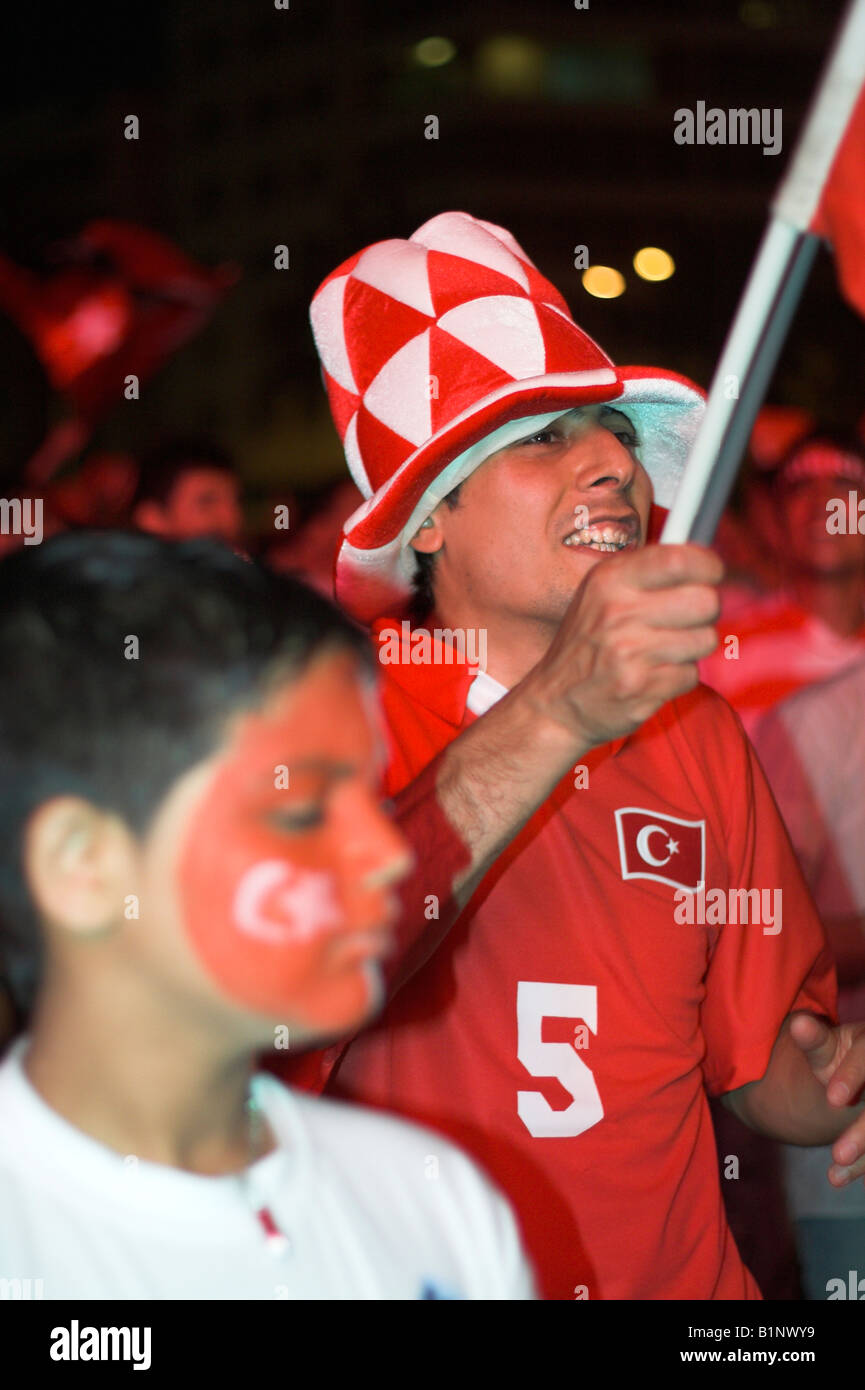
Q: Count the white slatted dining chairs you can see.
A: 0